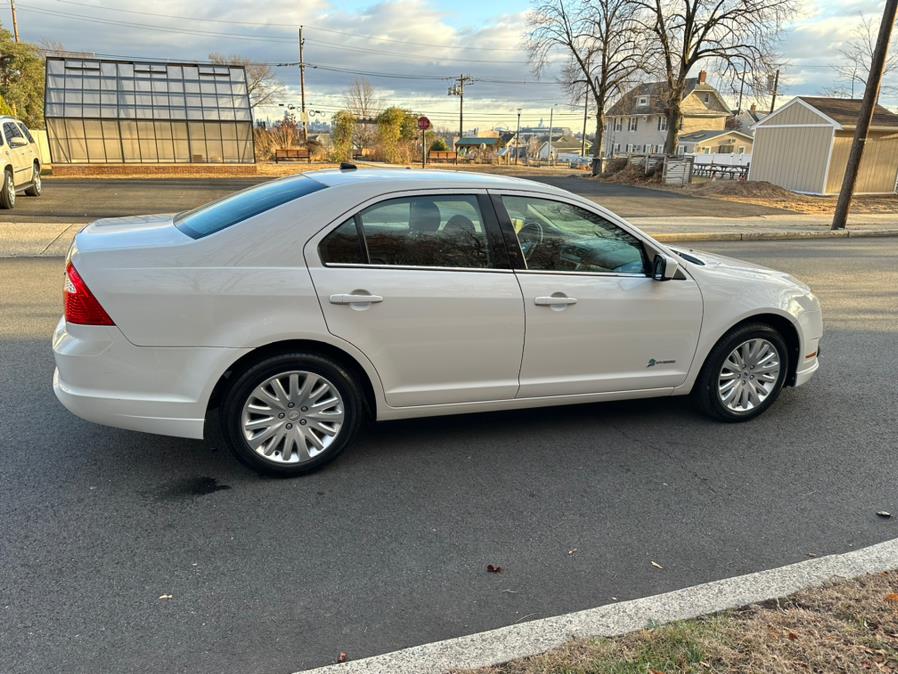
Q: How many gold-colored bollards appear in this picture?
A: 0